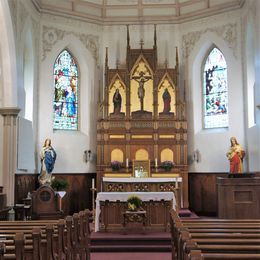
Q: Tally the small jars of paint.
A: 0